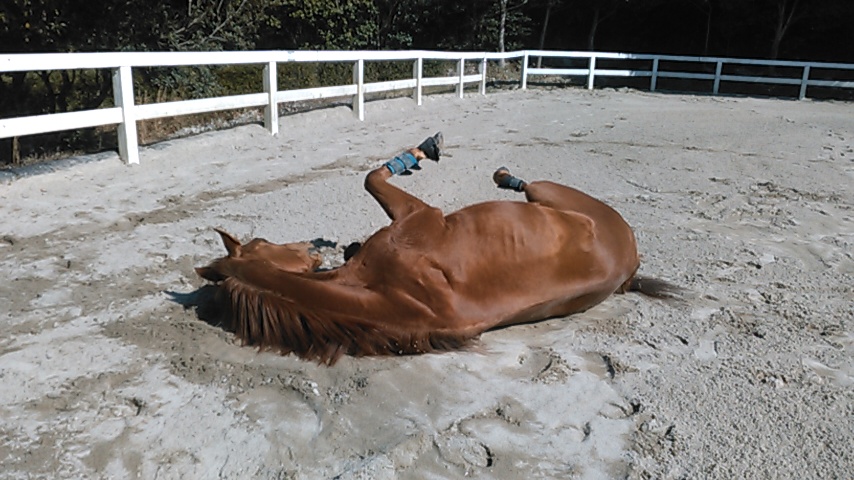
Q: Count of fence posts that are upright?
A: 11